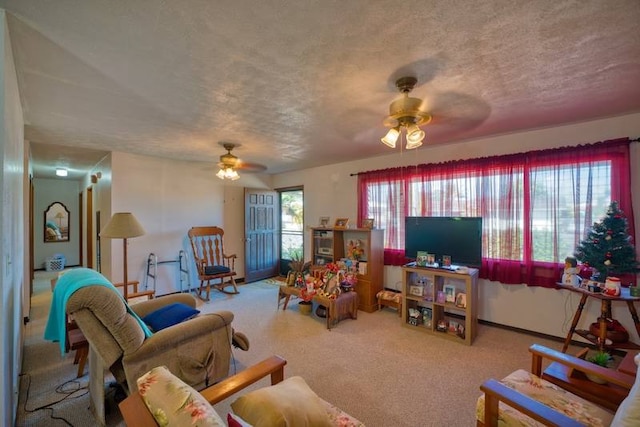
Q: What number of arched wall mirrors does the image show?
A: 1